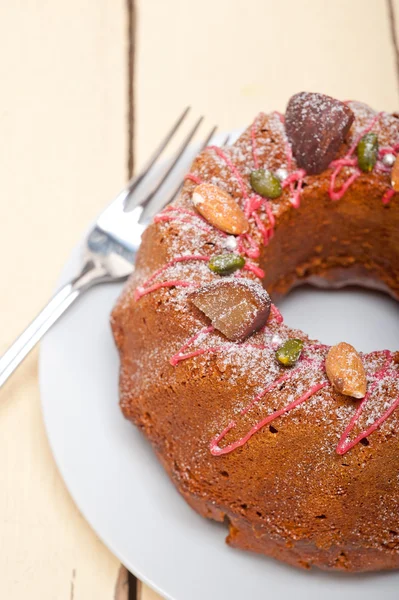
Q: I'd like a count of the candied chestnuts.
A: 2